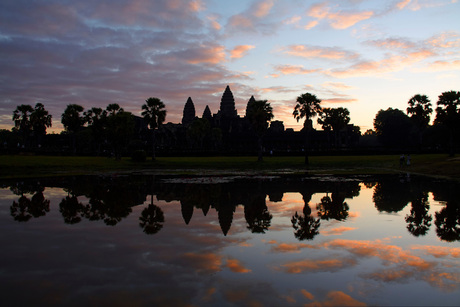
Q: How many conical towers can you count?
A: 4